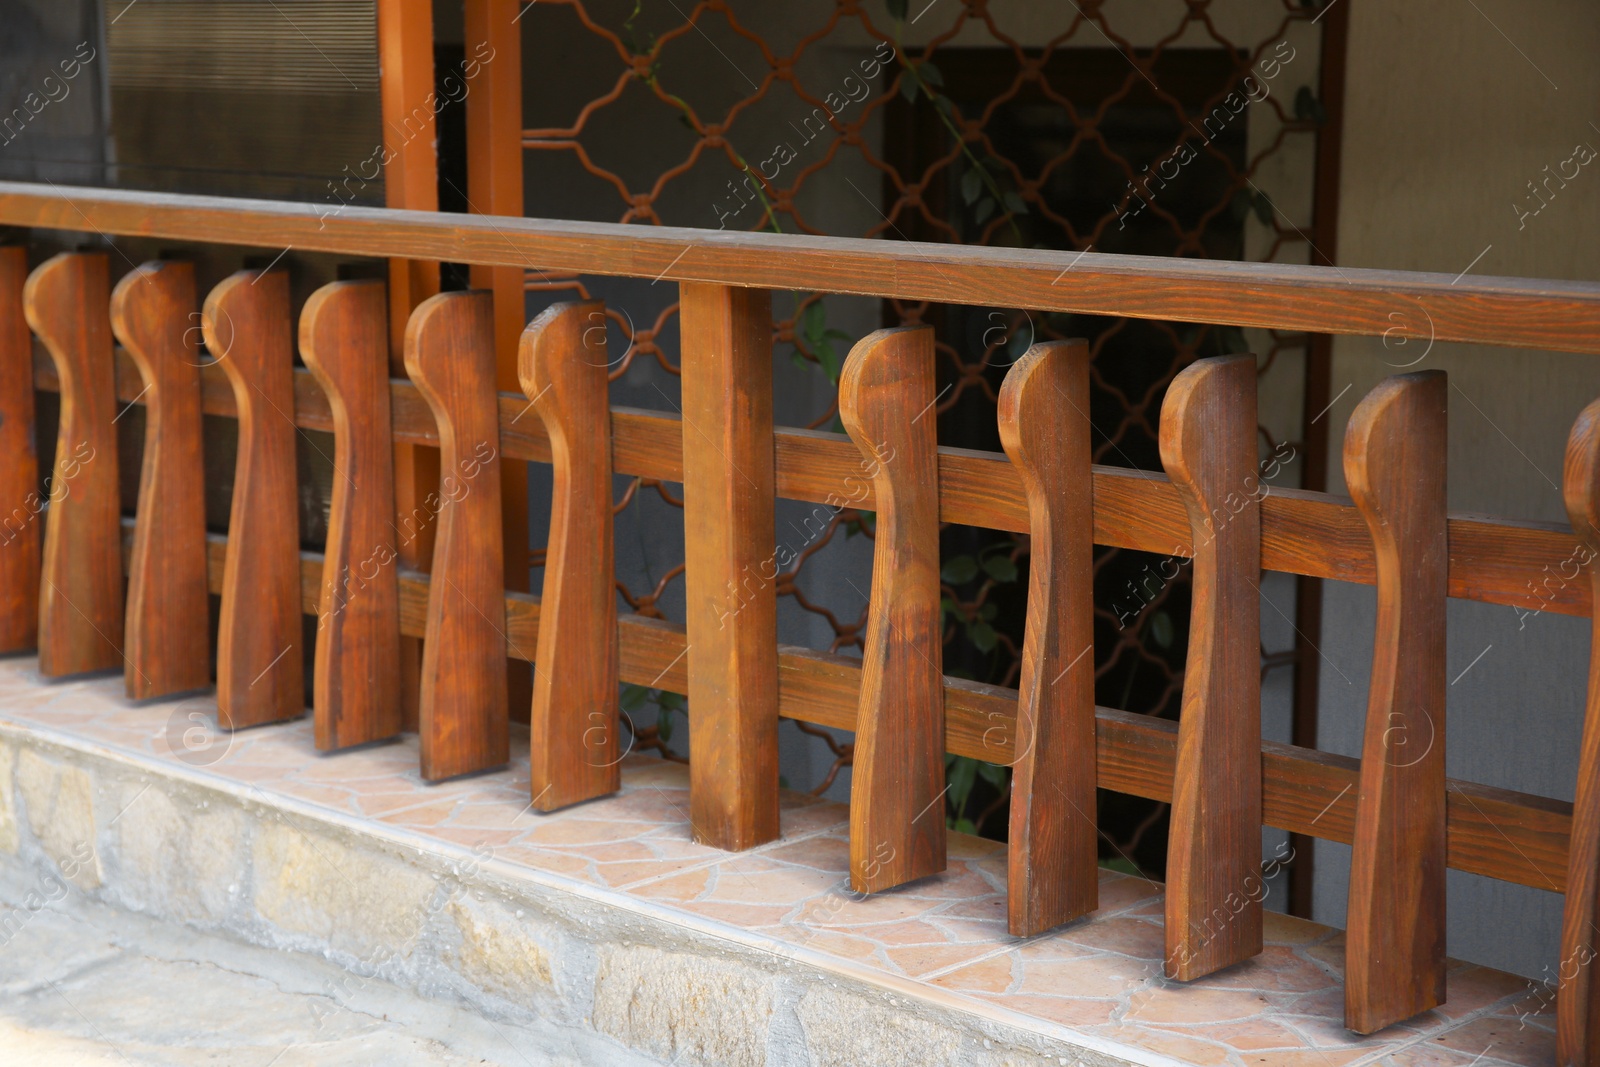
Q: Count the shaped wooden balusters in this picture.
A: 12